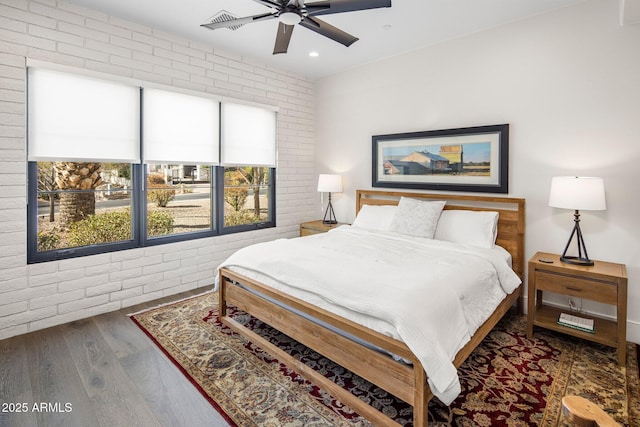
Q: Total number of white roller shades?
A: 3